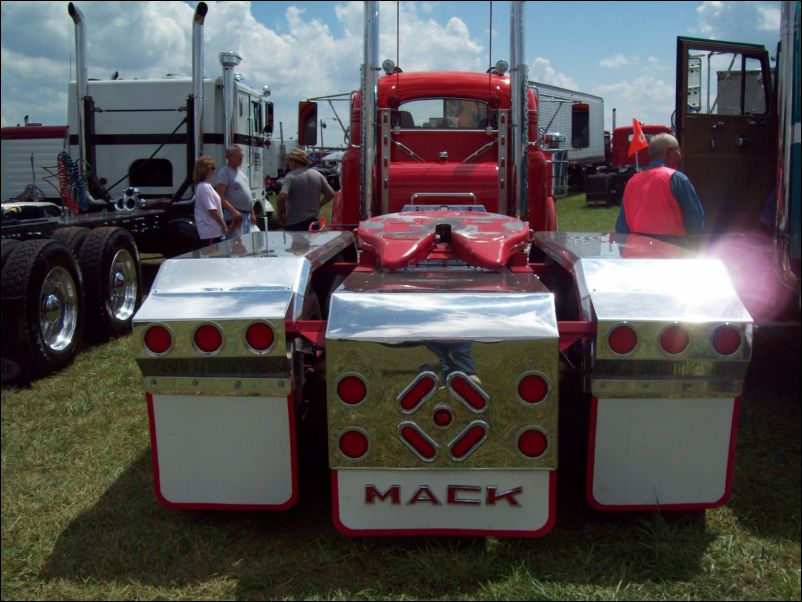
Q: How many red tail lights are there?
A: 15